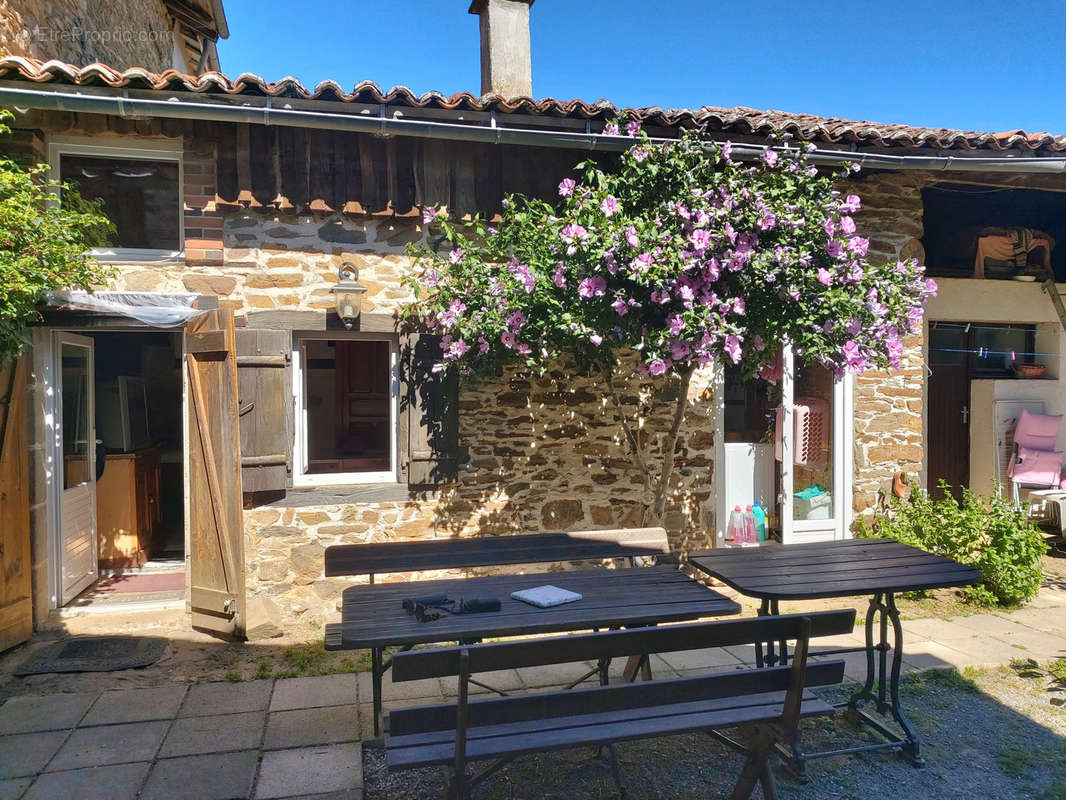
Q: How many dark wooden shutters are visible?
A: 2